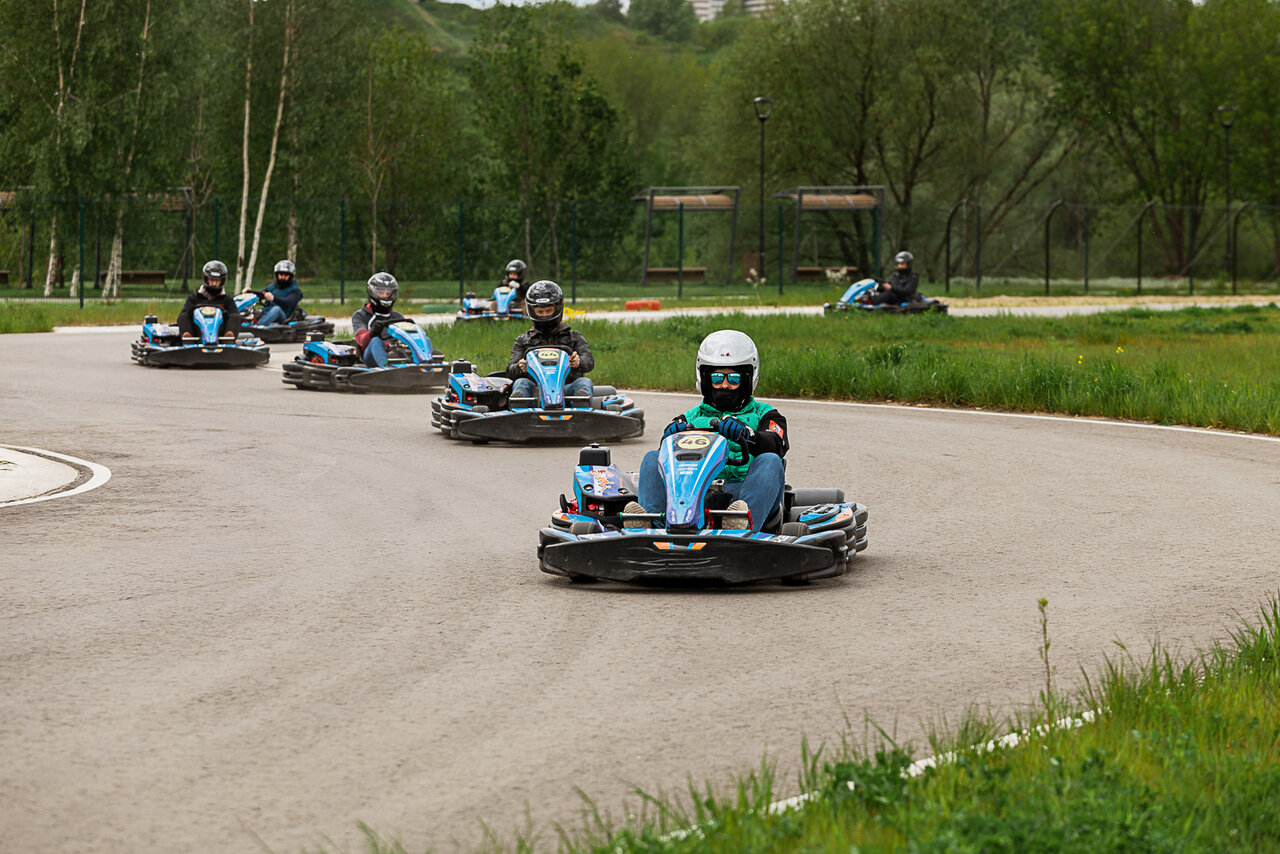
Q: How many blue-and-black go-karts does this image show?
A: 7